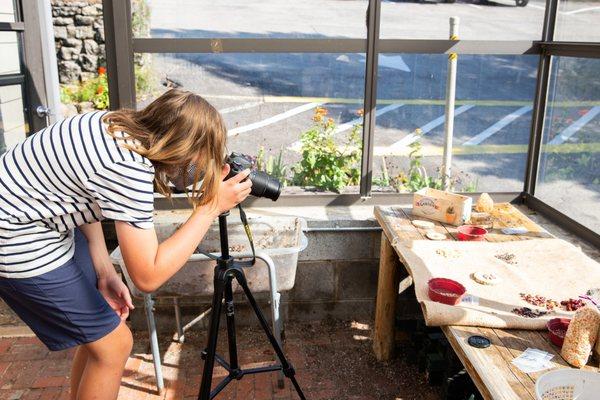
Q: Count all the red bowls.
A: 3